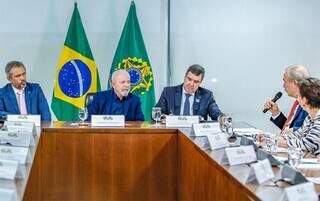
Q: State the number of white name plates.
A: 13